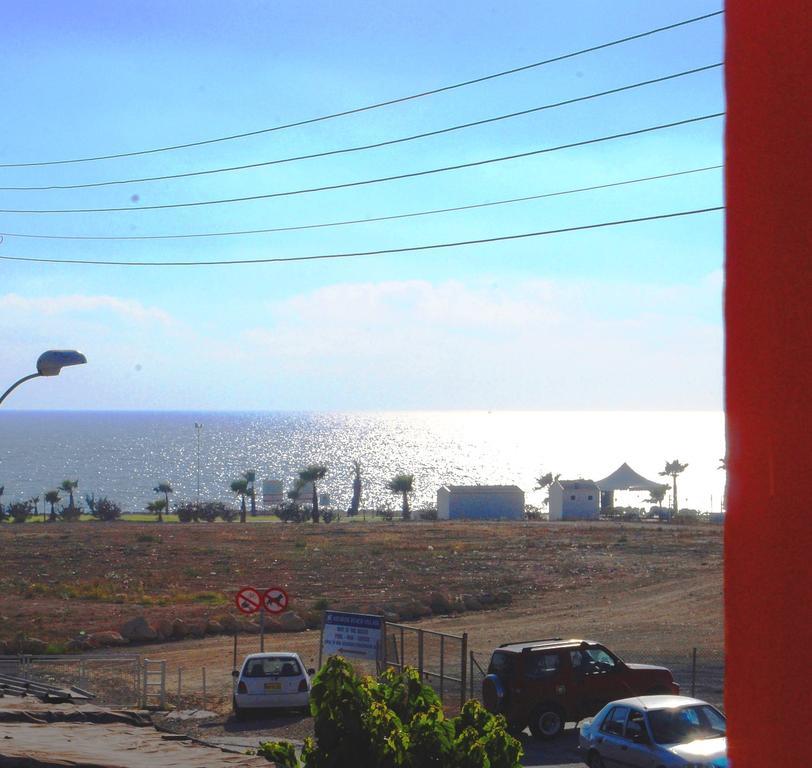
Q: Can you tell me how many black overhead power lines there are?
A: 5